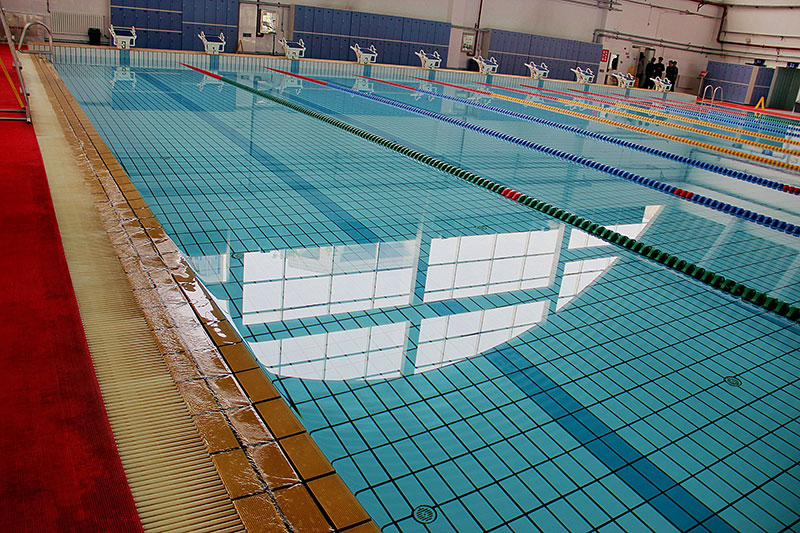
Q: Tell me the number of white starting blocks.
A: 10